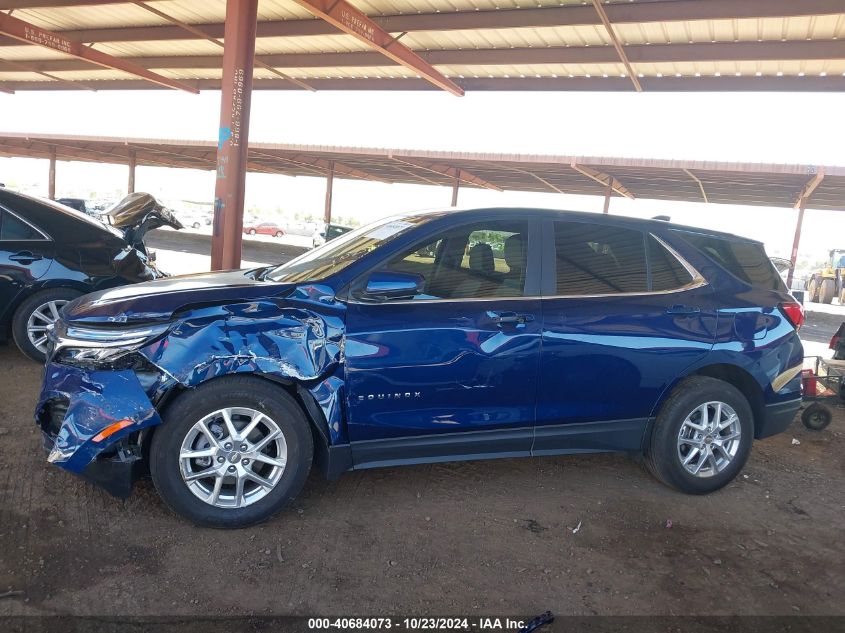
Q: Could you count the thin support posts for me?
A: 6